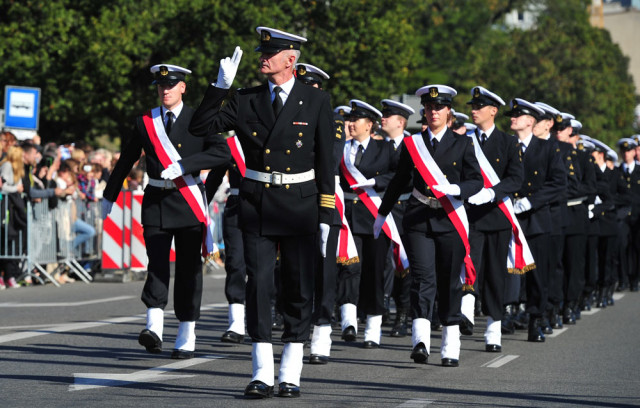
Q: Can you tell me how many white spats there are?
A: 12